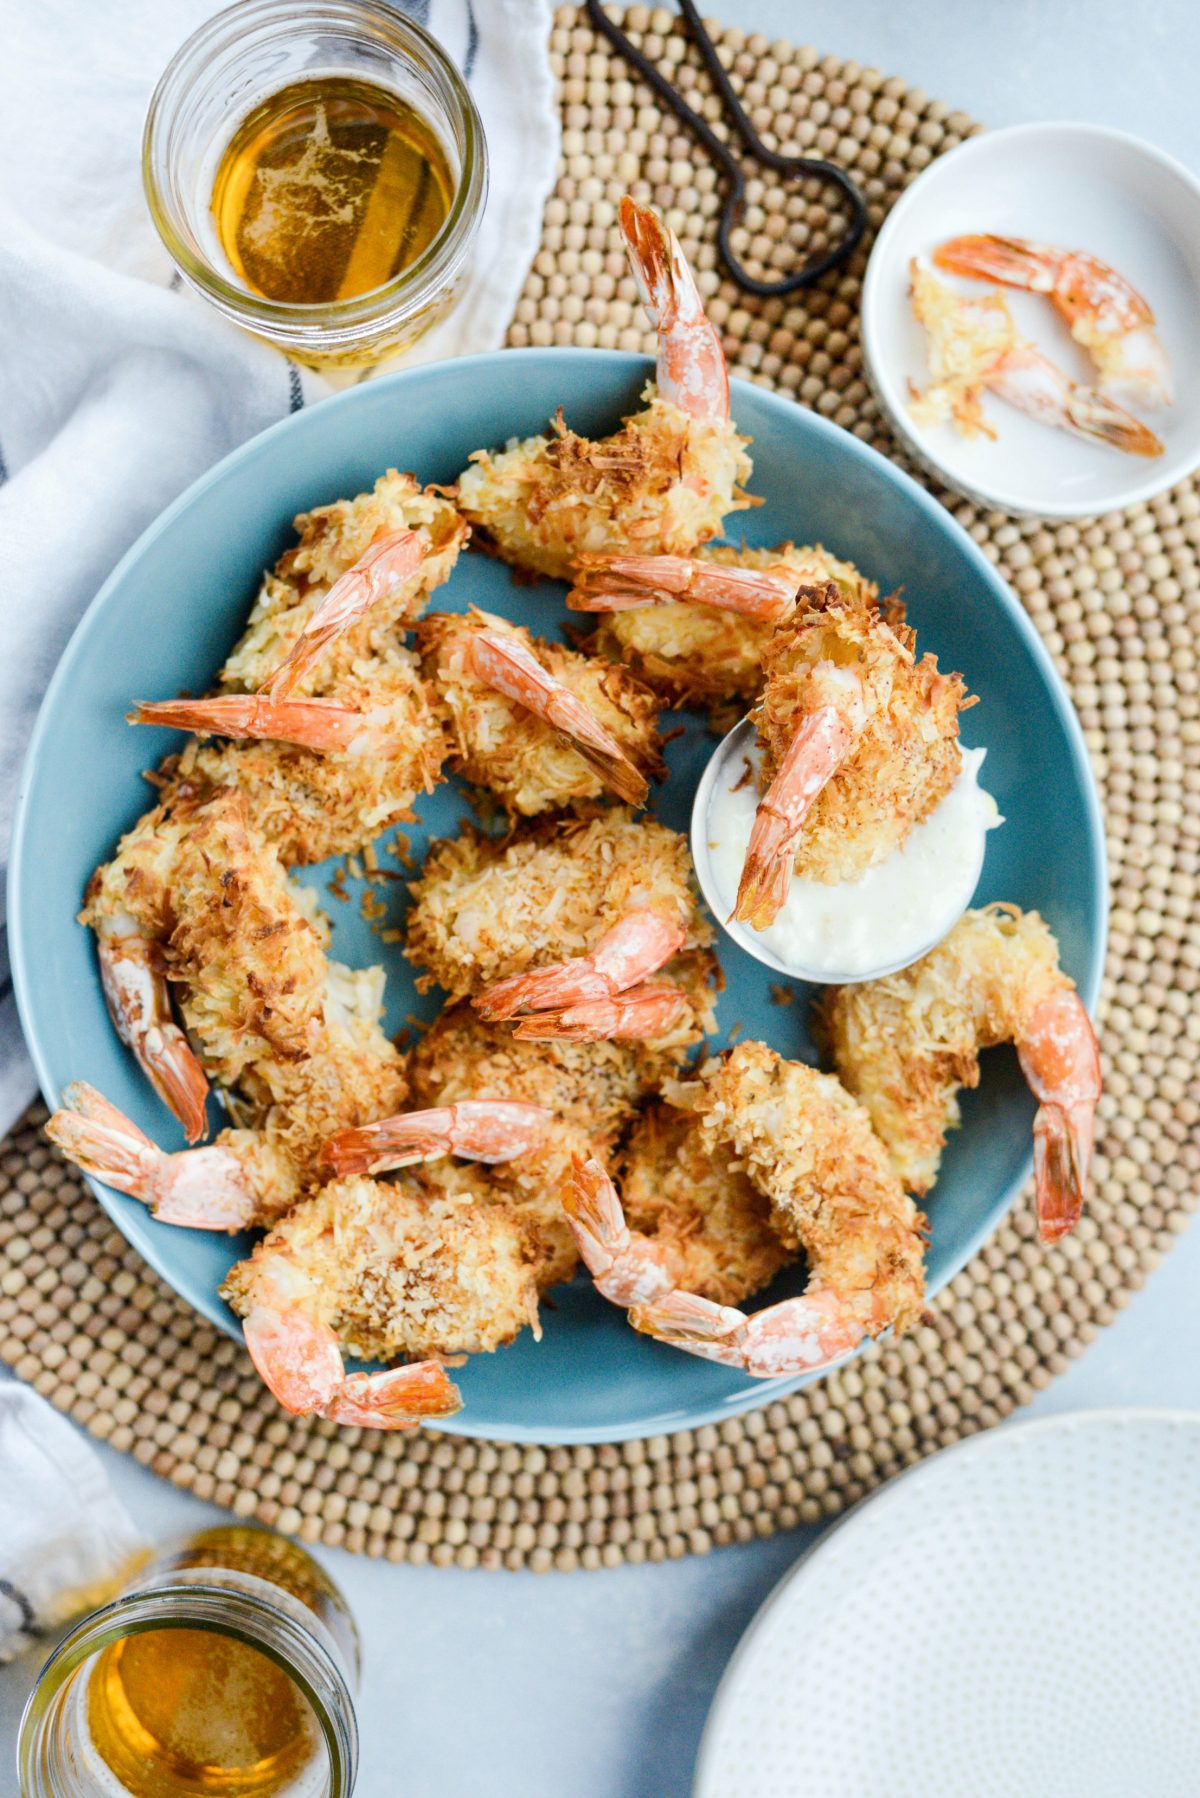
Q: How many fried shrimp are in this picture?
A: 15